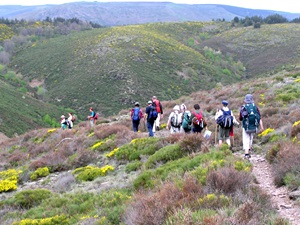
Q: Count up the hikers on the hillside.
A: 11